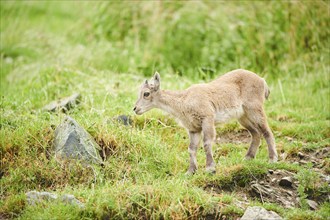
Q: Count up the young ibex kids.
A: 1